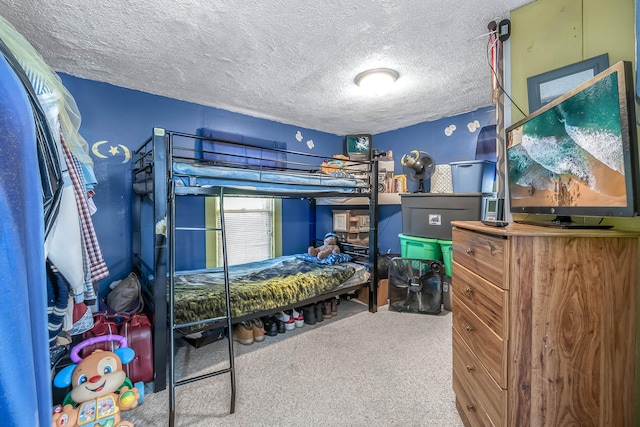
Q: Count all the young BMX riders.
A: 0